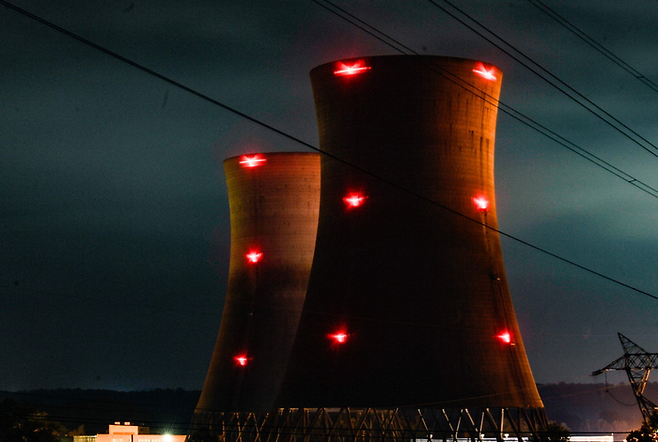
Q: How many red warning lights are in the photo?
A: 9